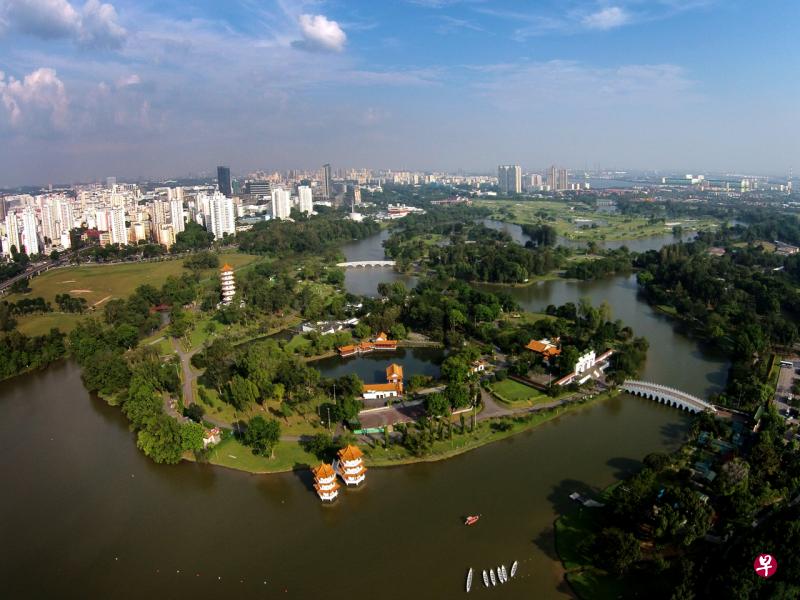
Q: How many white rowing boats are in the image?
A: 6